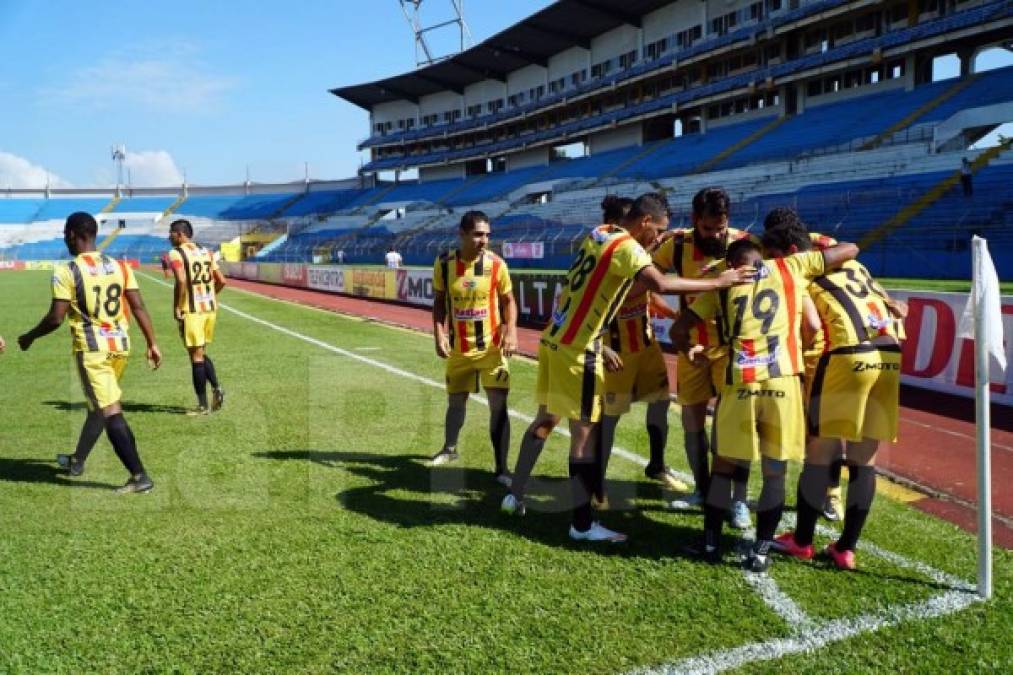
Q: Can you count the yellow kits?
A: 9